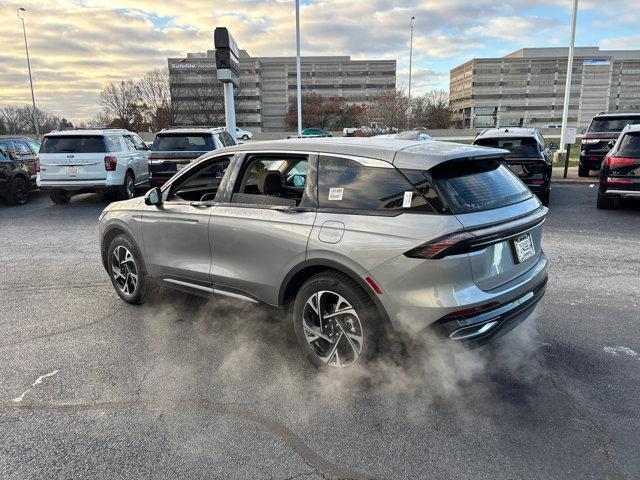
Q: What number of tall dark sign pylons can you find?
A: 1